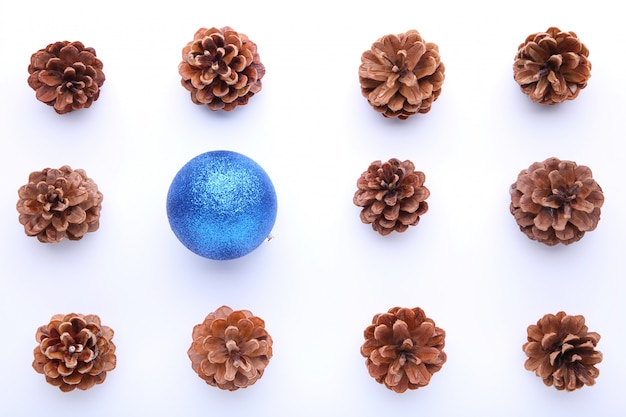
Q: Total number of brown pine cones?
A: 11